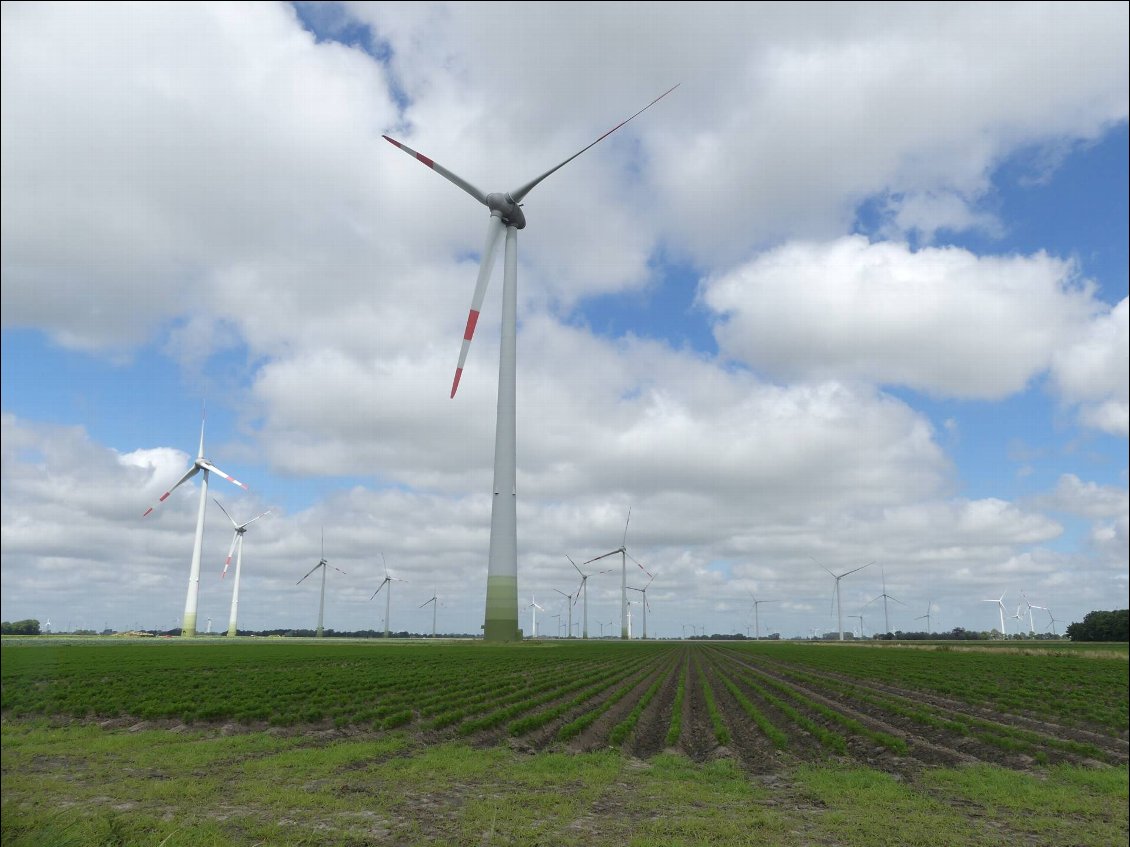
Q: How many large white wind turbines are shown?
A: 3